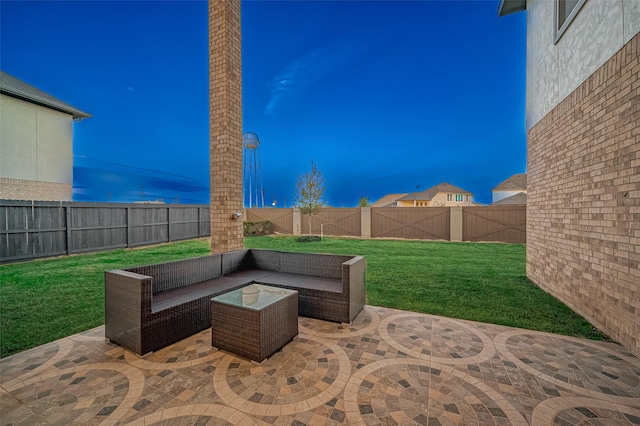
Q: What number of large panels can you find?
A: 4